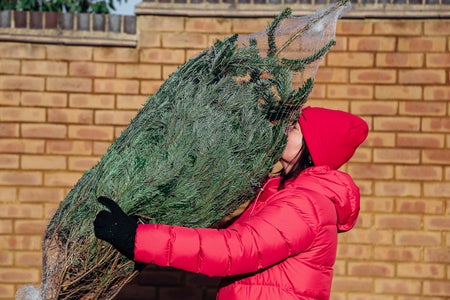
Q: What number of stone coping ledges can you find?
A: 2